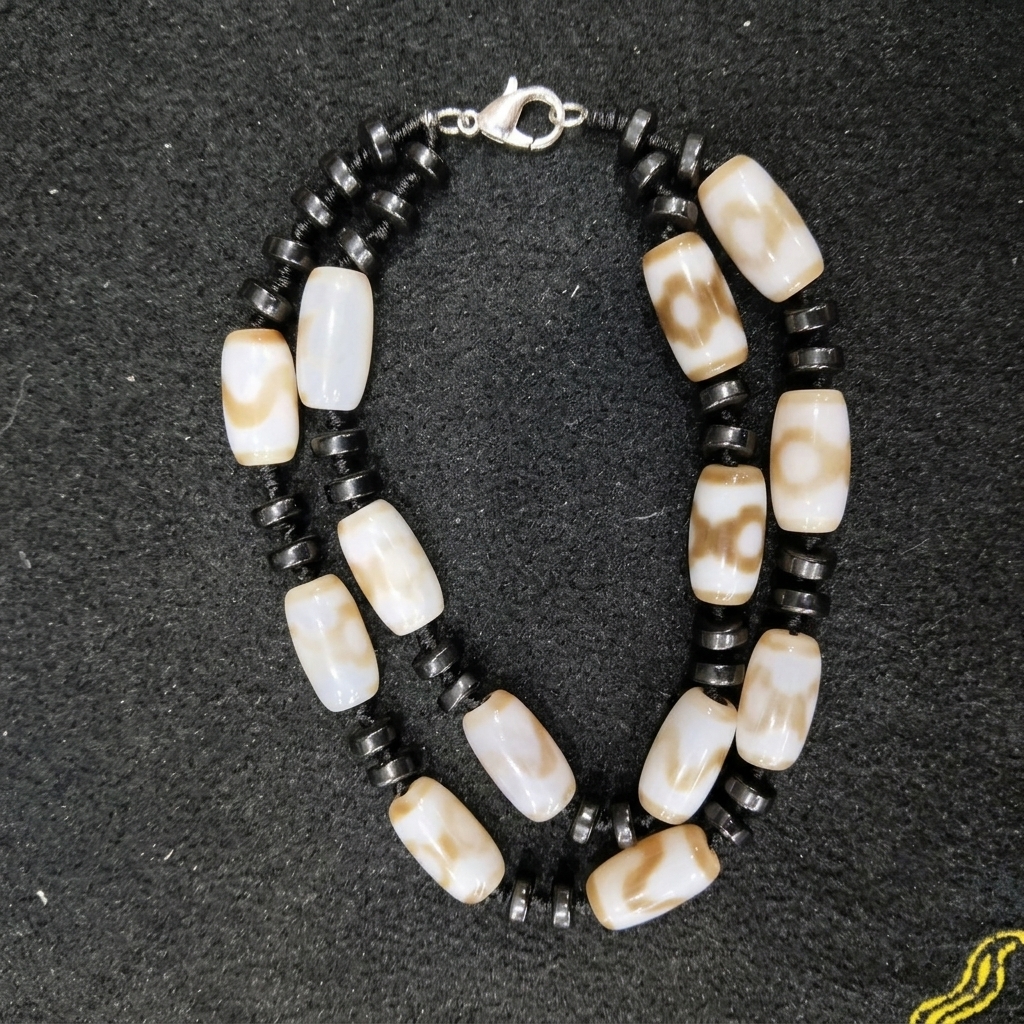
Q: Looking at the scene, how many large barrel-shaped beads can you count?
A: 13